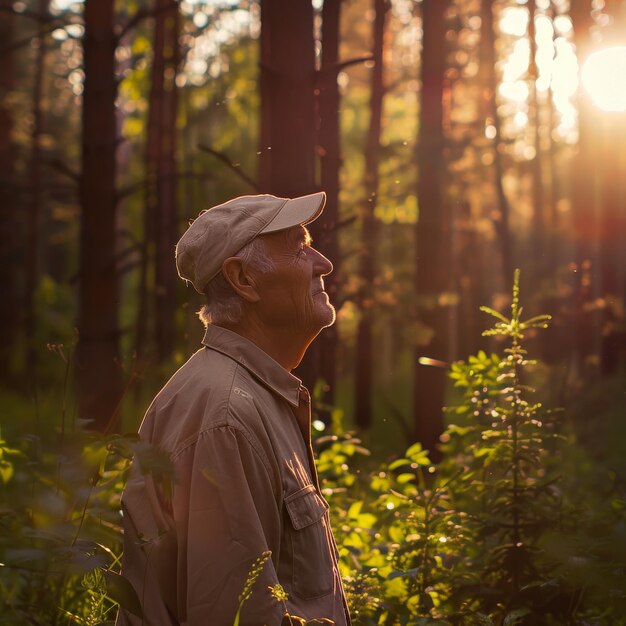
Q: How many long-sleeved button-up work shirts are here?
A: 1